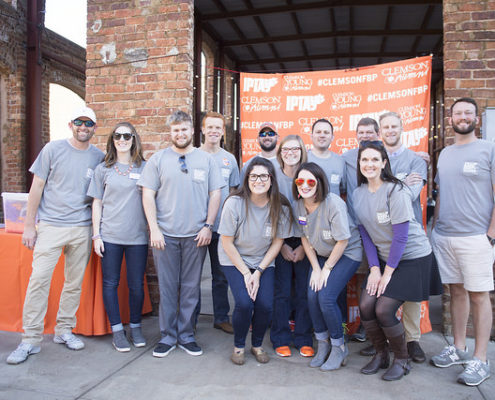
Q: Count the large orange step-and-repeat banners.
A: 1